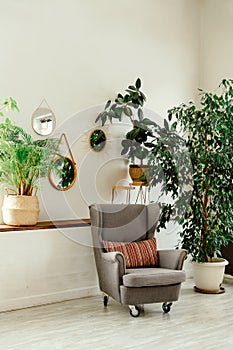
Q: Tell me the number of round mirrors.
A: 3